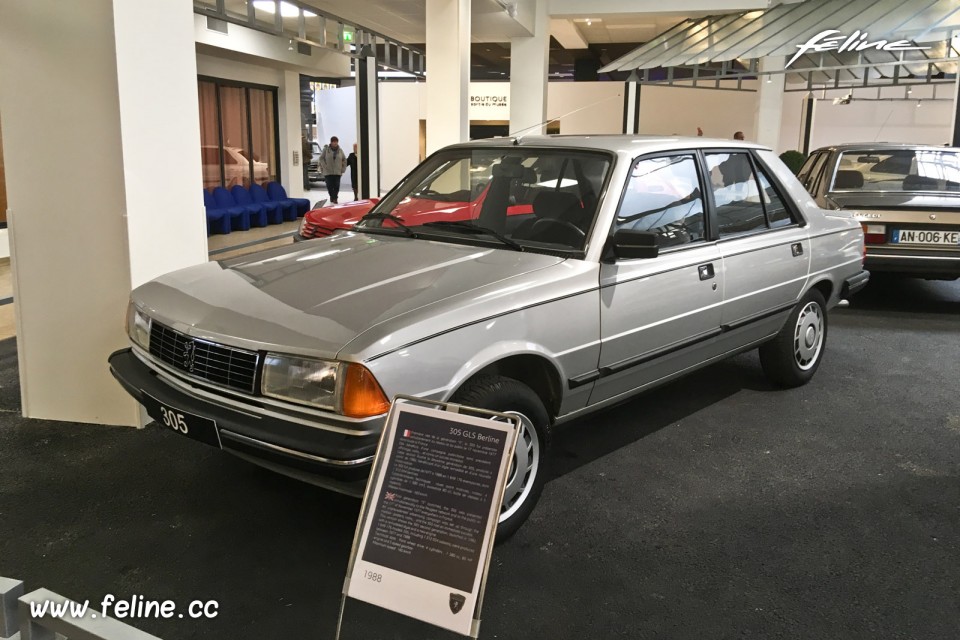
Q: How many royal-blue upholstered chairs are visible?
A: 5